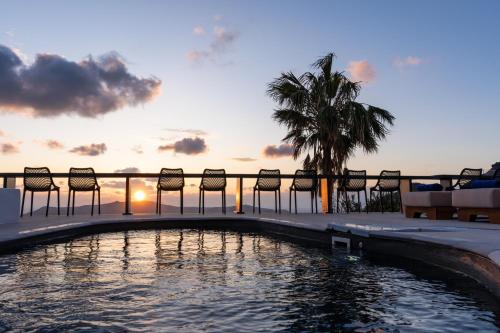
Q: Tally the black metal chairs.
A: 9